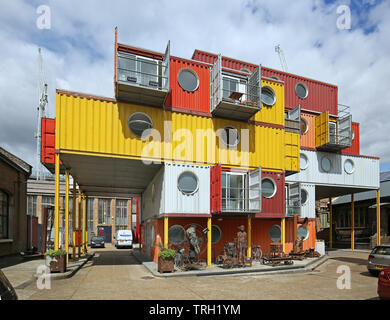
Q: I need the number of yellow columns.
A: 13